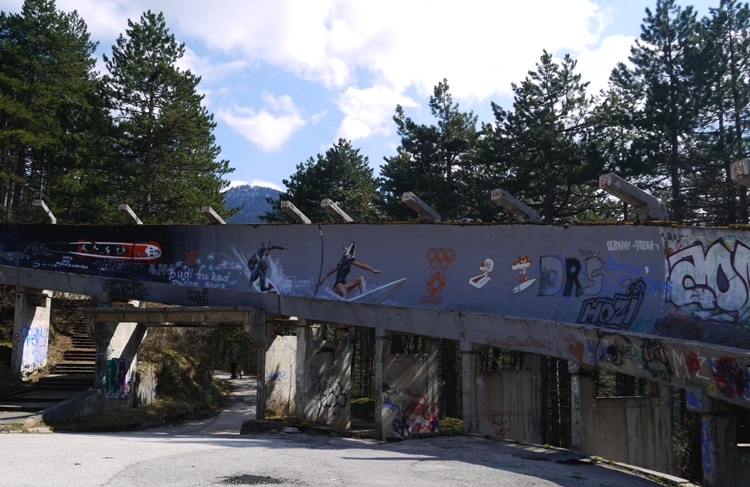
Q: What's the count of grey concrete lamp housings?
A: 9